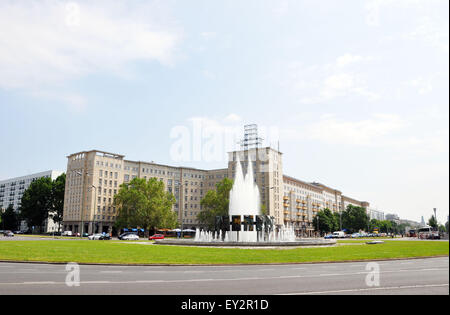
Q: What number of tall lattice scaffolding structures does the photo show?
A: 1